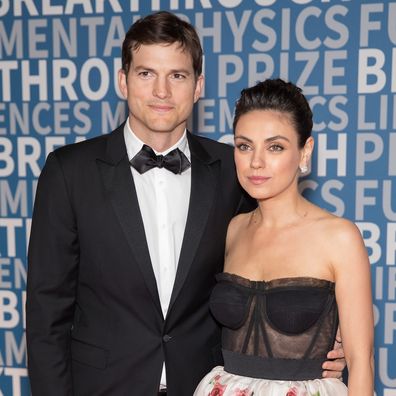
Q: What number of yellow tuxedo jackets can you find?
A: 0